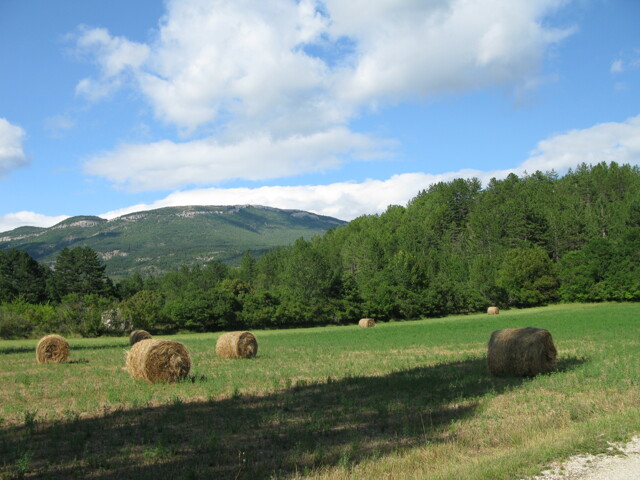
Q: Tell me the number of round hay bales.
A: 7